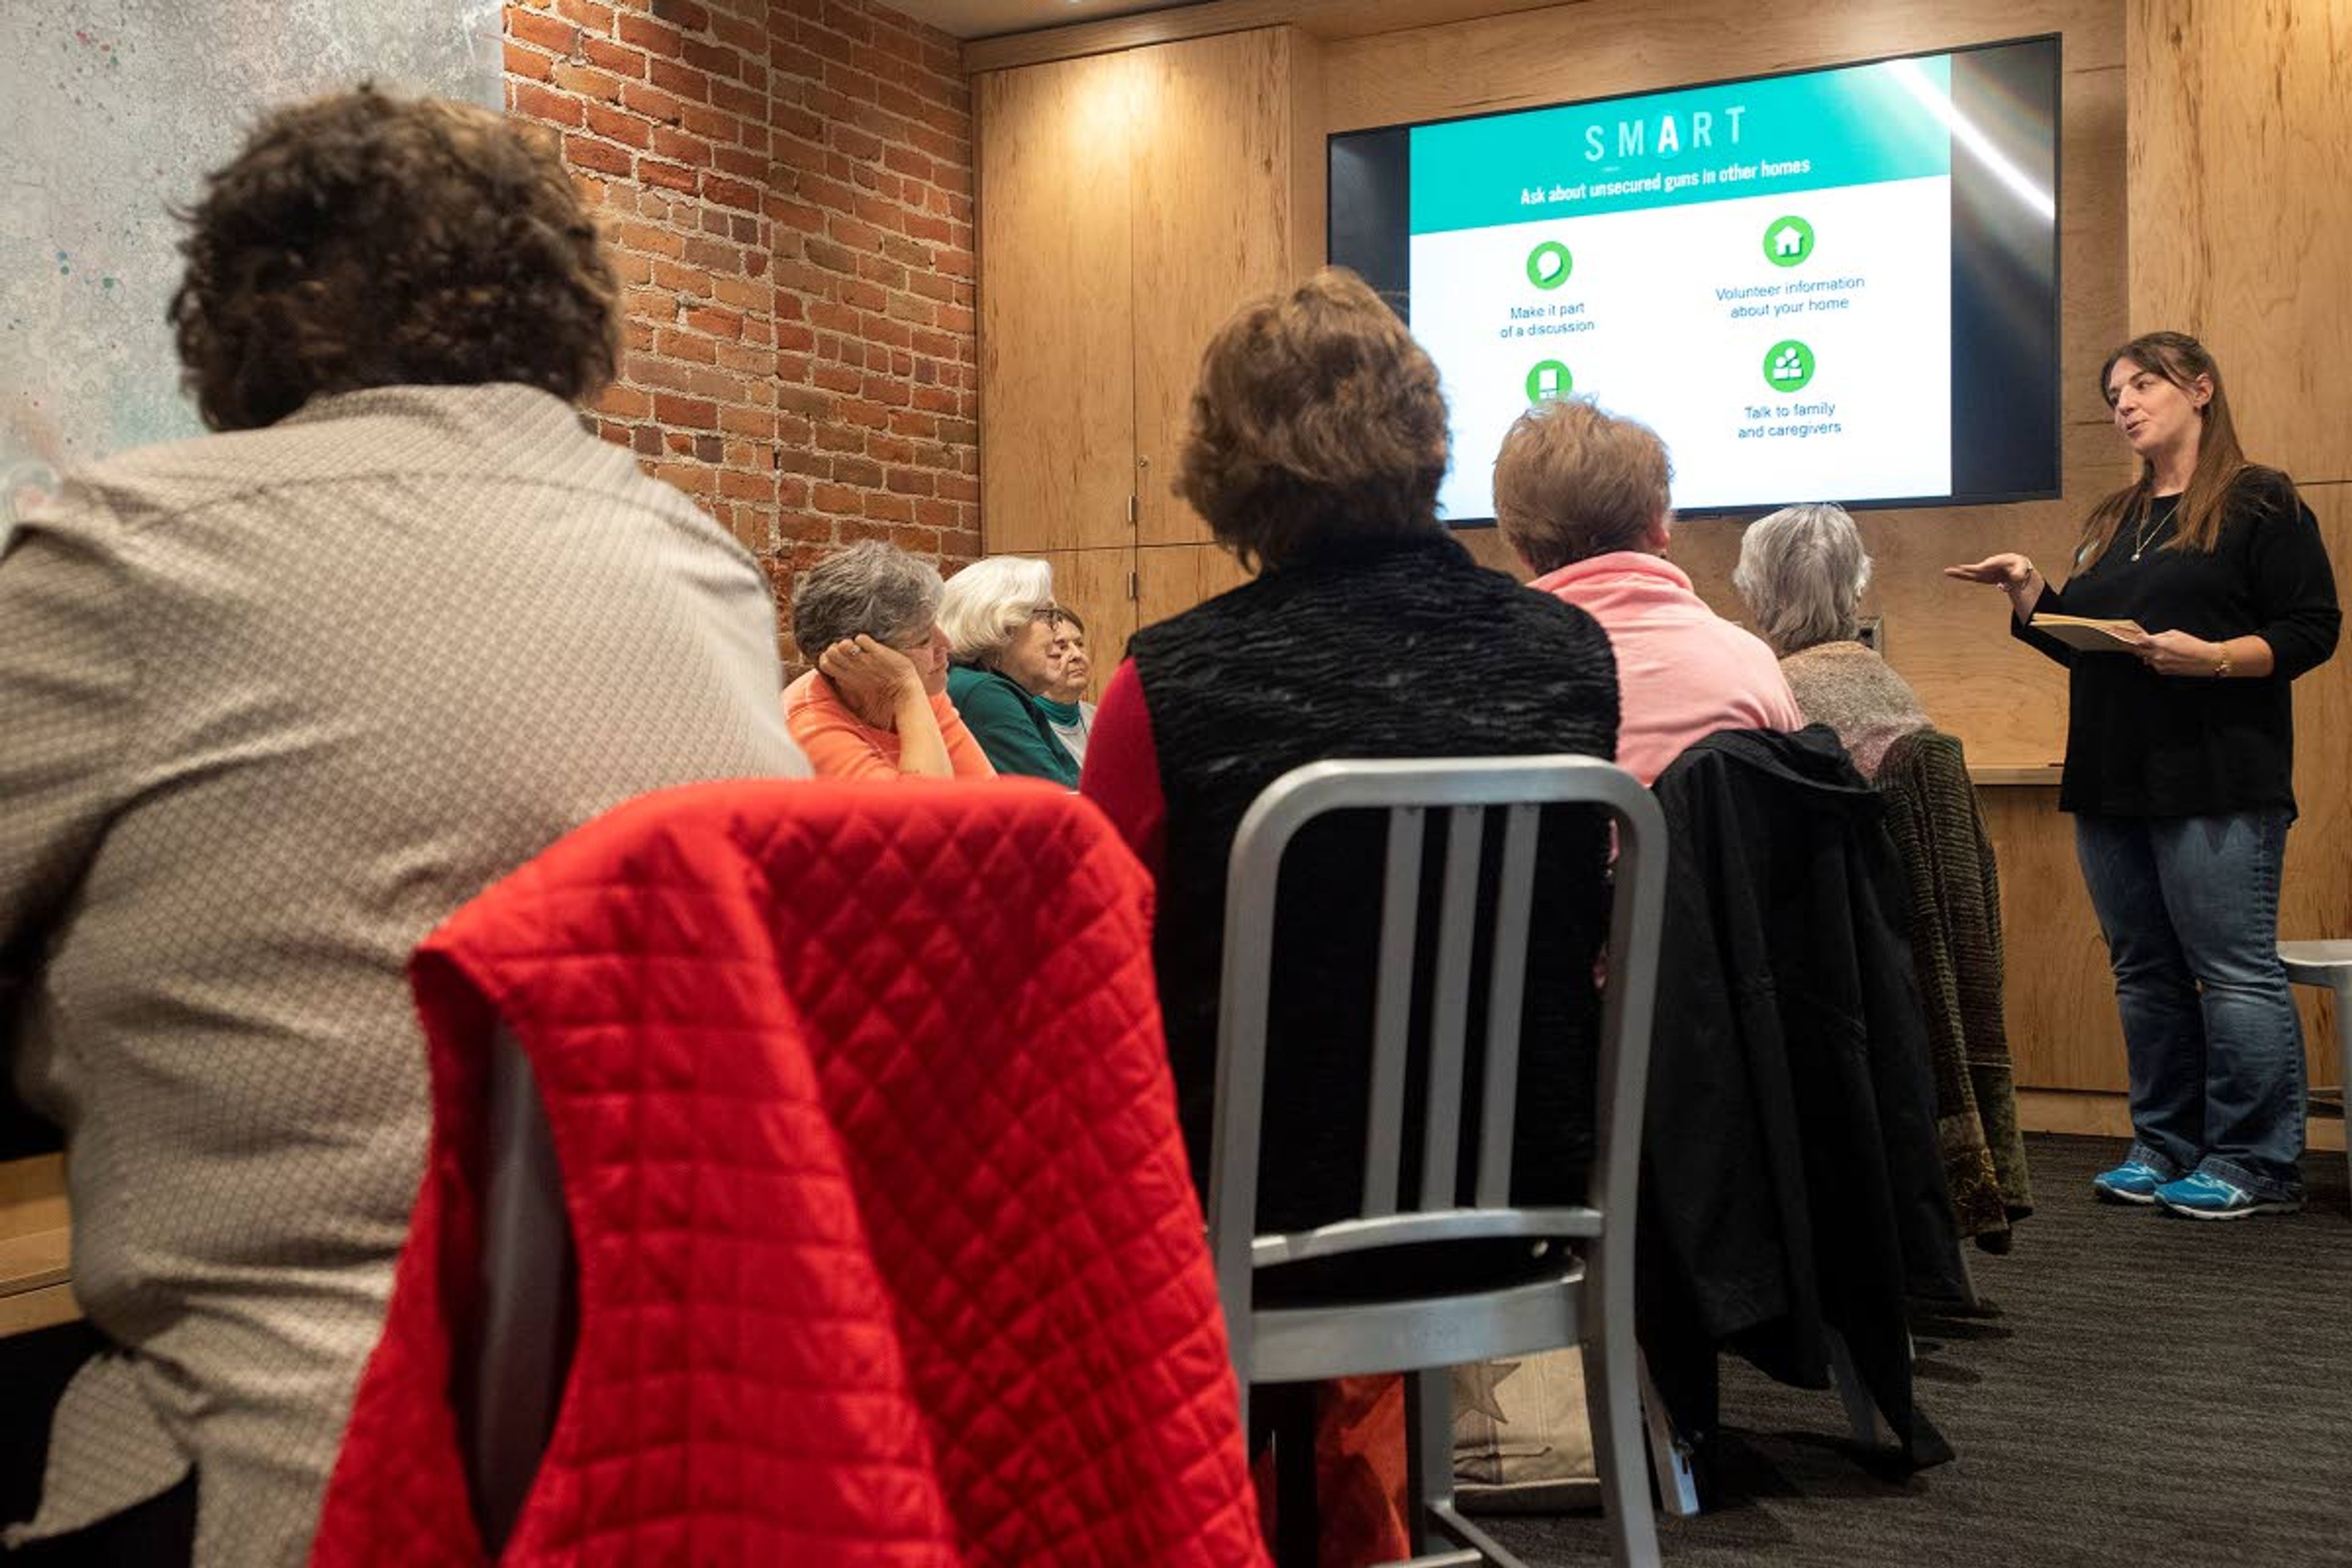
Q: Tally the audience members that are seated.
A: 7